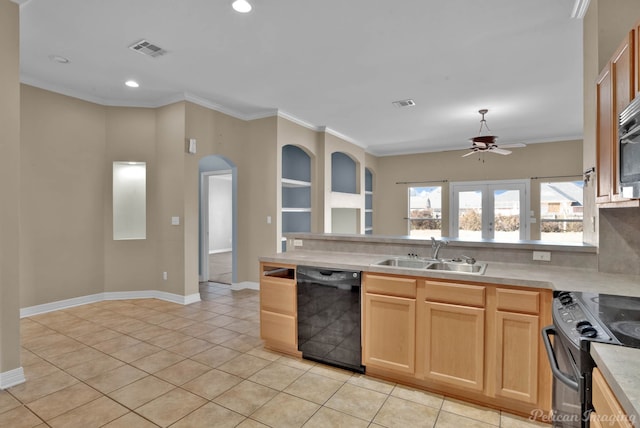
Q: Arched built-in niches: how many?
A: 3